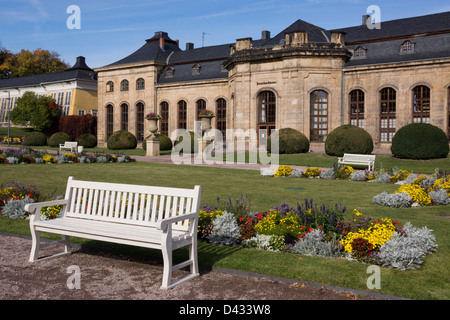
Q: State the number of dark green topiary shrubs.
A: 9